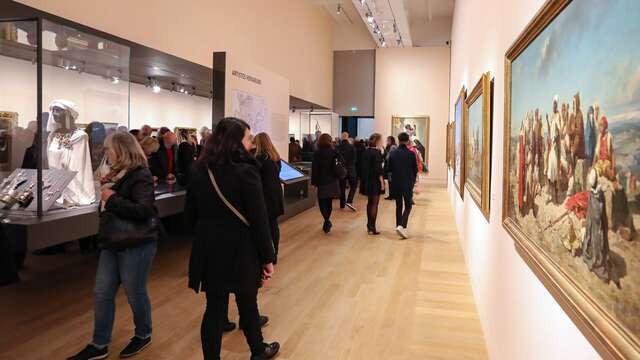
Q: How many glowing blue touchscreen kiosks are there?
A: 1